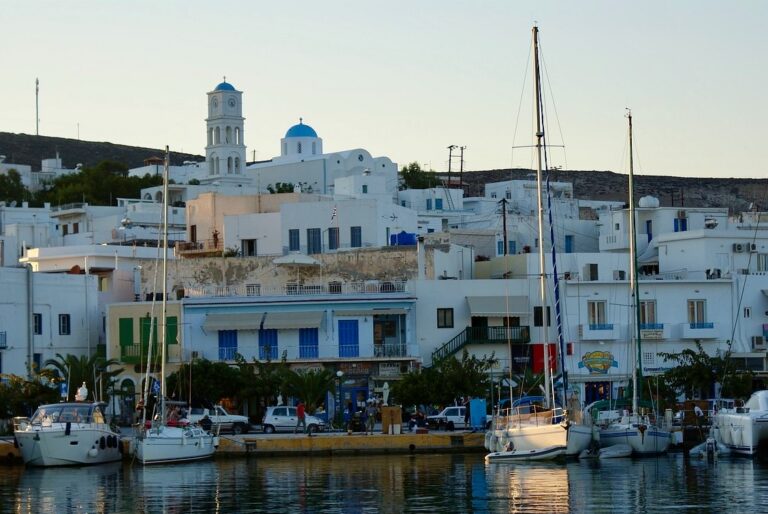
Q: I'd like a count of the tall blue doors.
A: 4